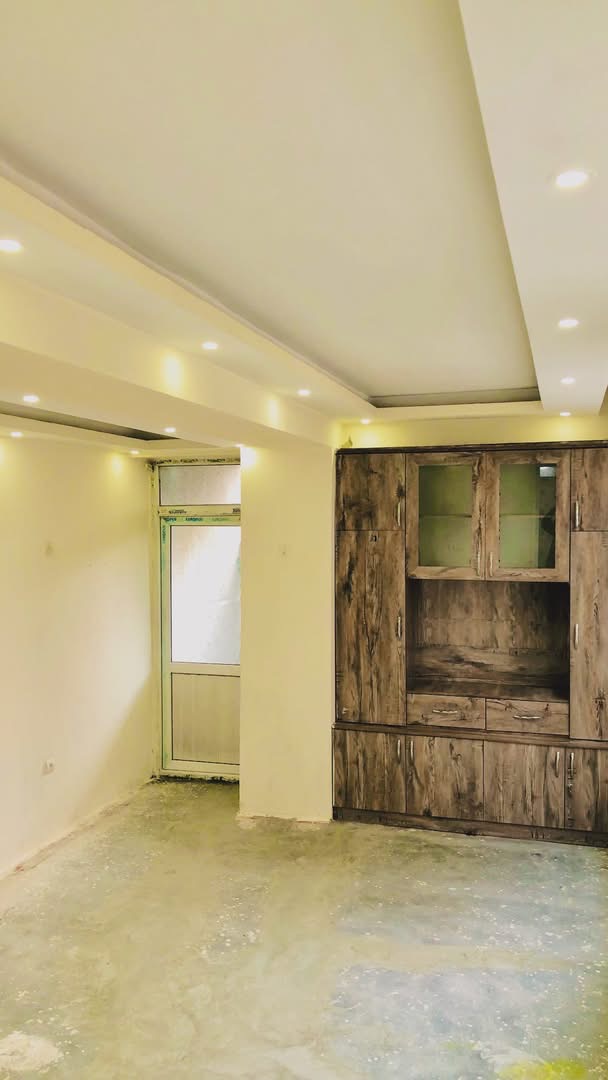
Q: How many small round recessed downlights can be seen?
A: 13